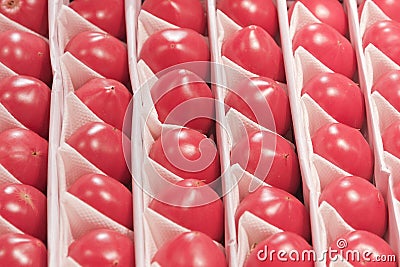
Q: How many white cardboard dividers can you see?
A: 5